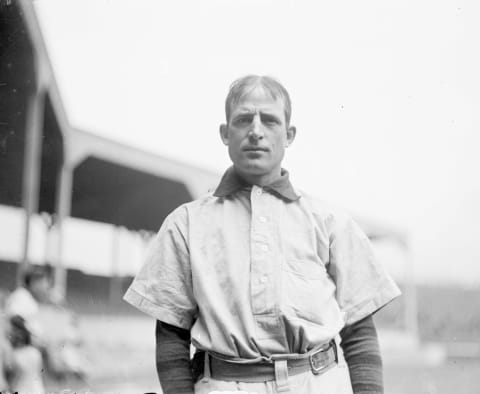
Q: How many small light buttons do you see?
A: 4